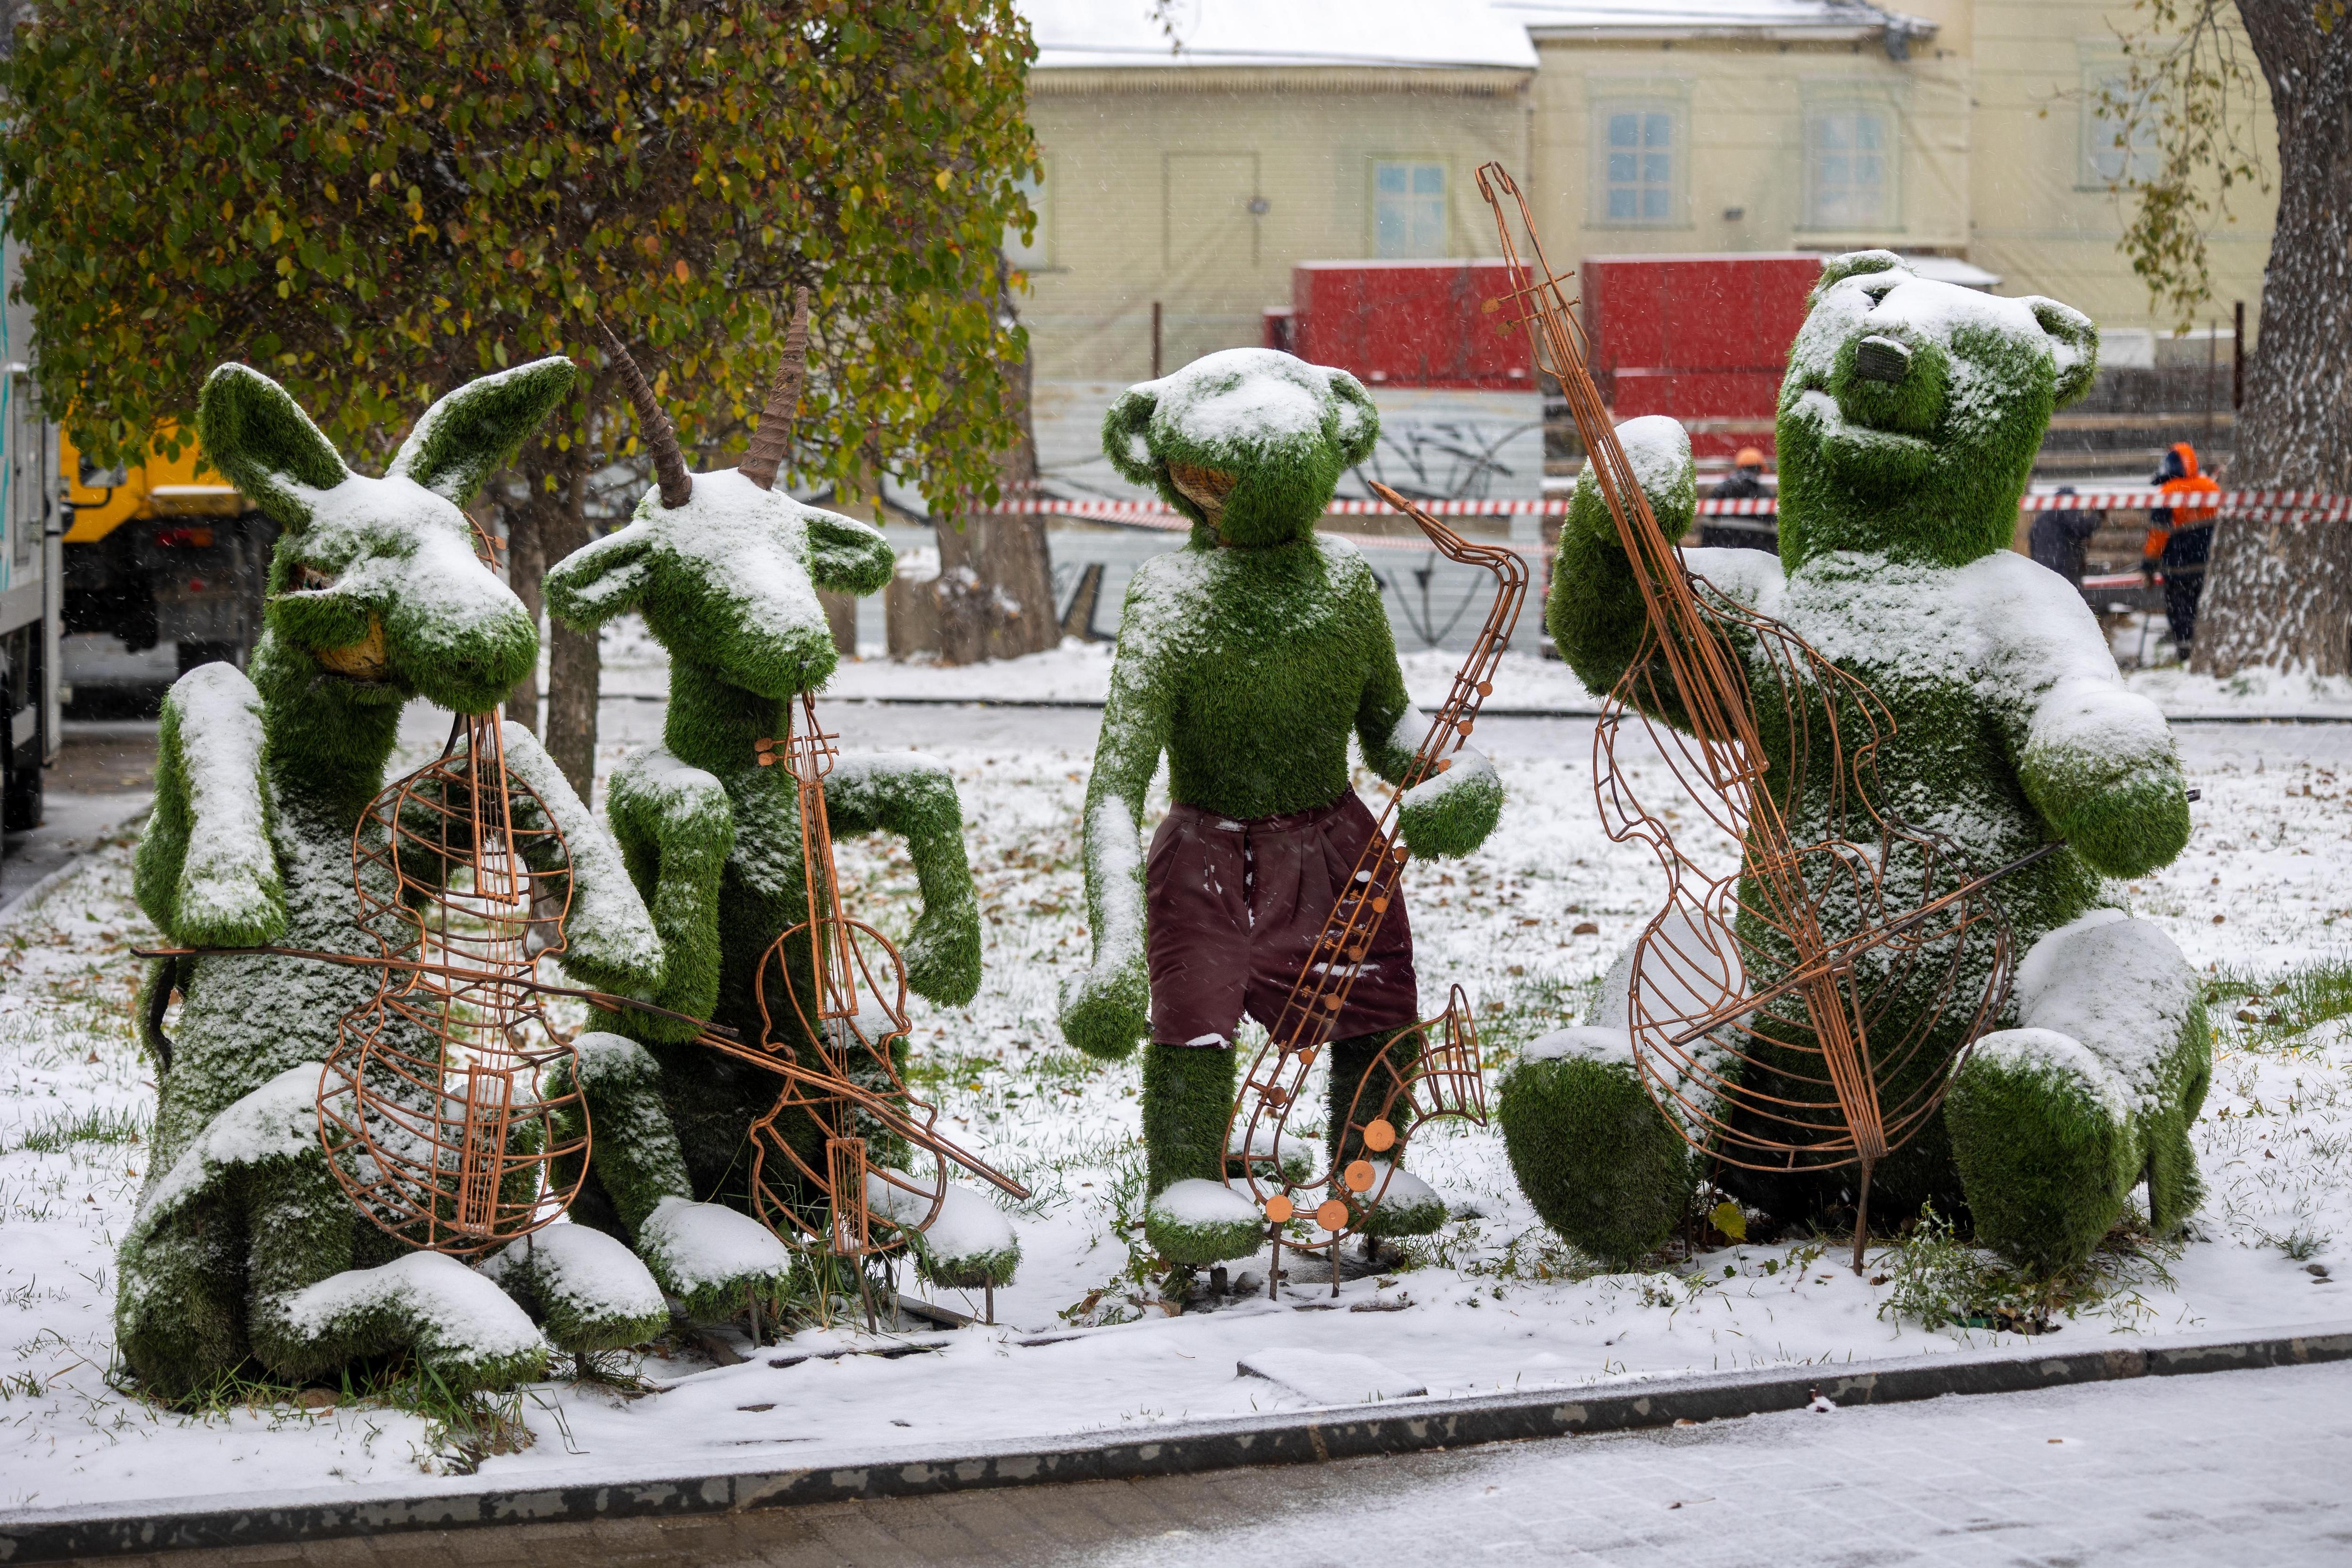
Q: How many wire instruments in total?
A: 4